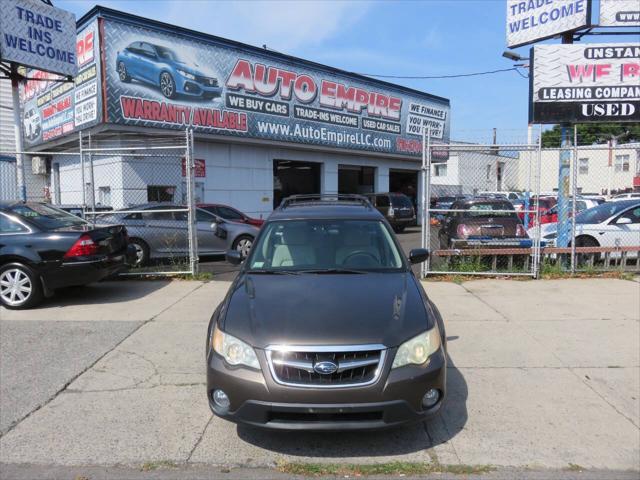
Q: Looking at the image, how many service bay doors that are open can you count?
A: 3